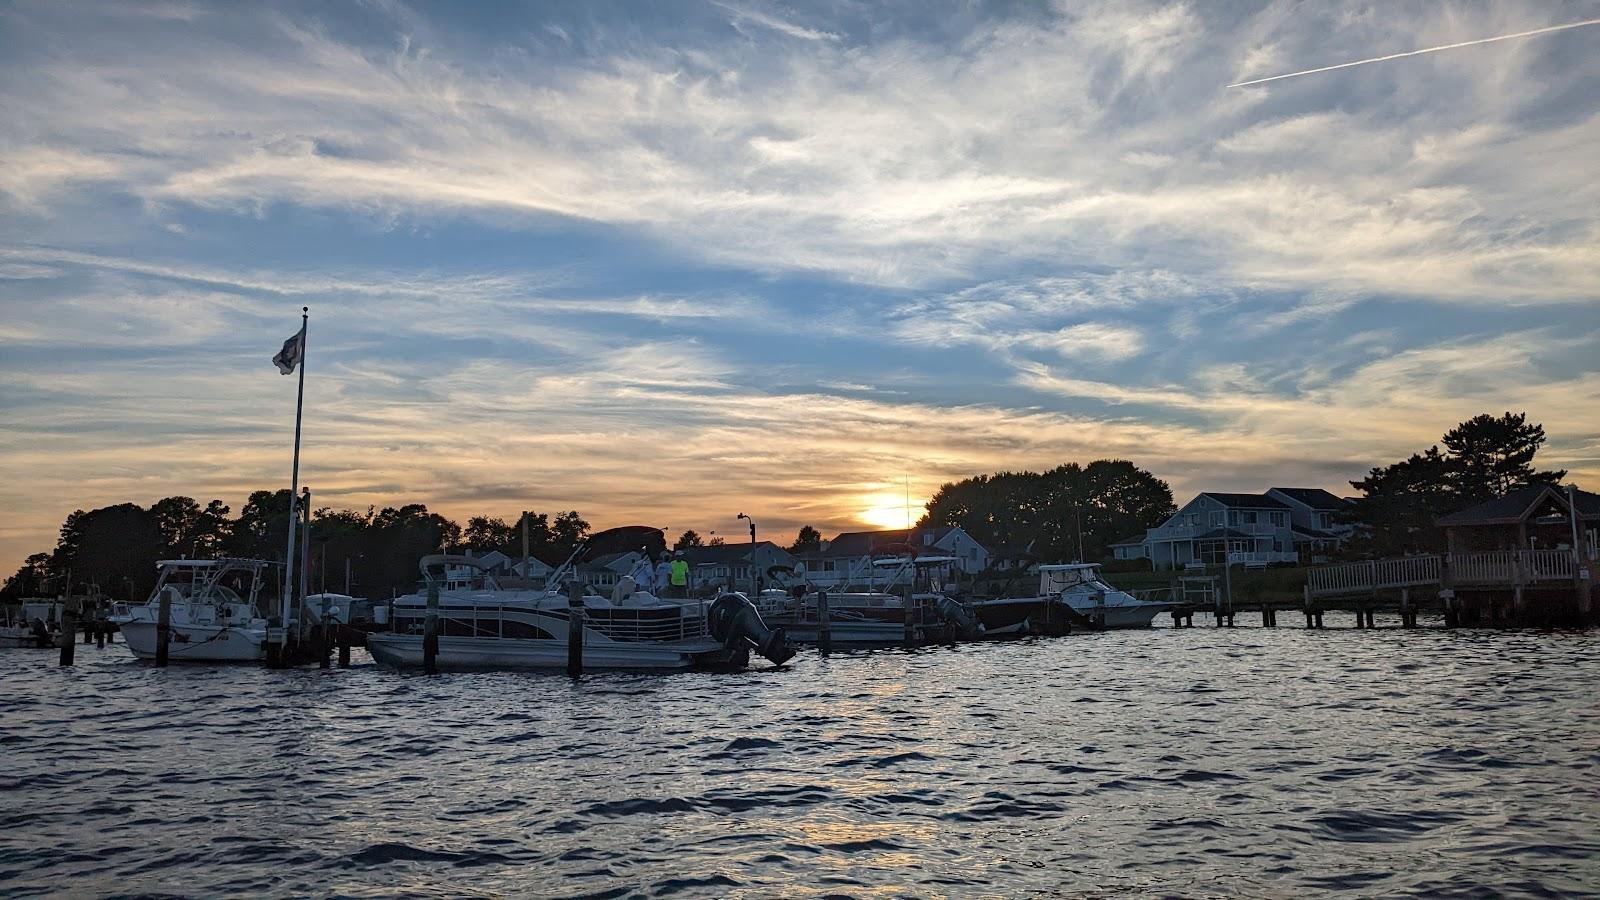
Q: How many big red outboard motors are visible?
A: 0